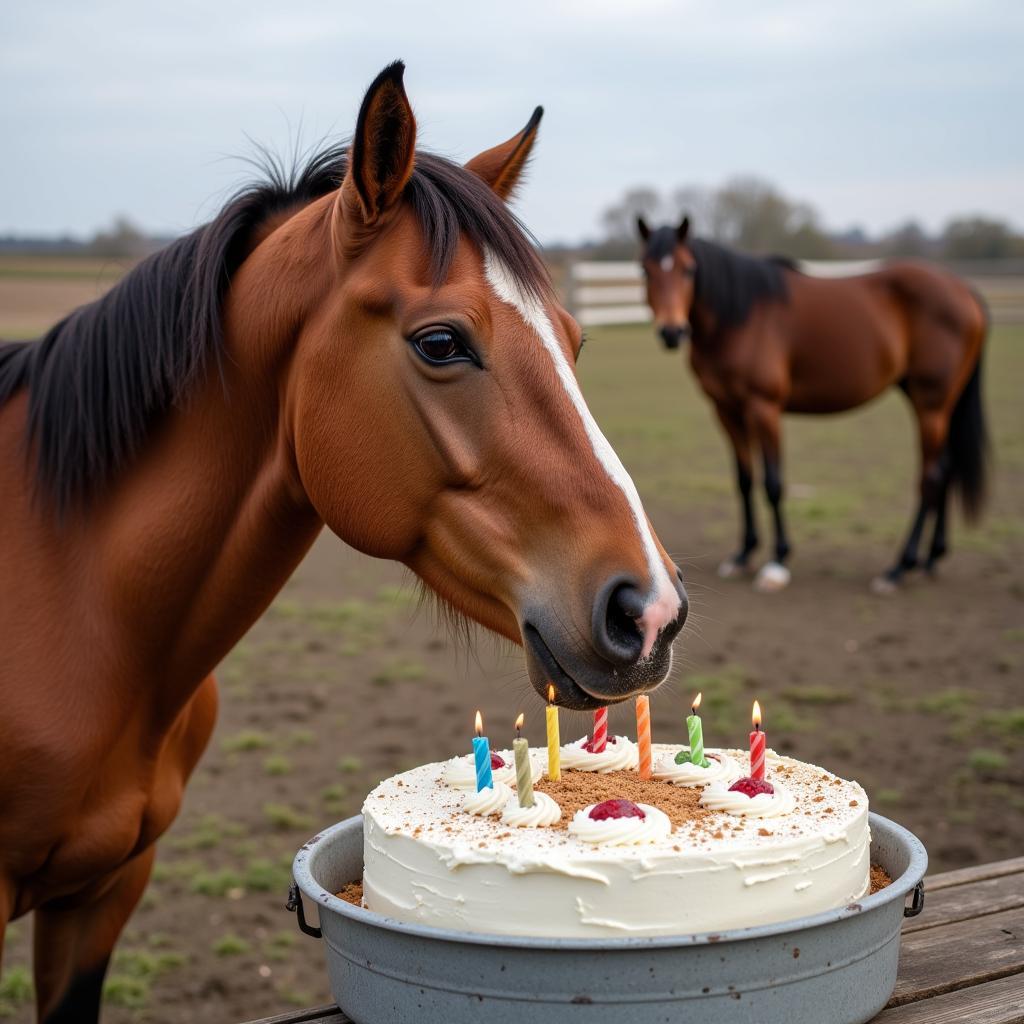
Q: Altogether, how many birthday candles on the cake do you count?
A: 7